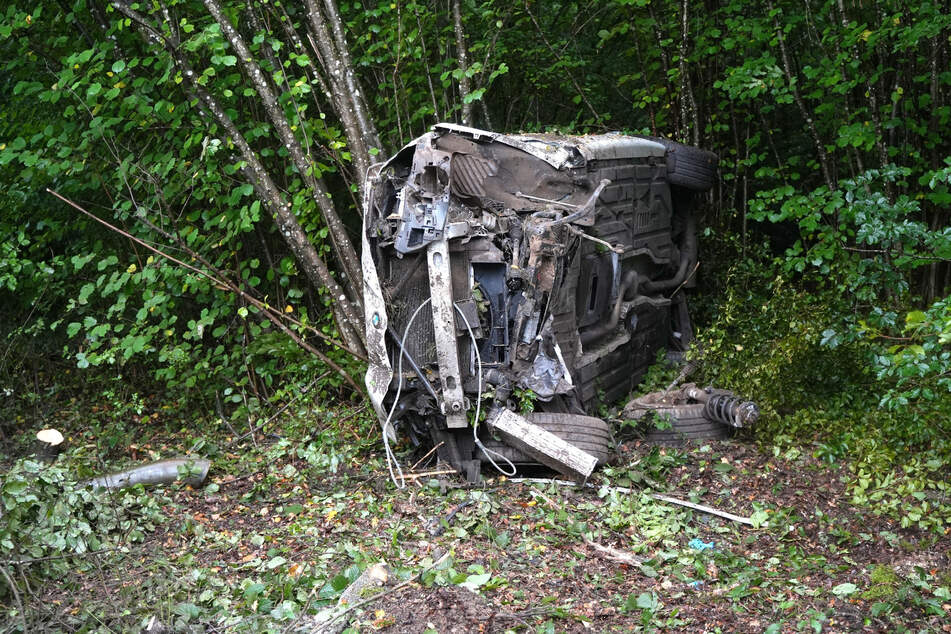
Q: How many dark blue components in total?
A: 1